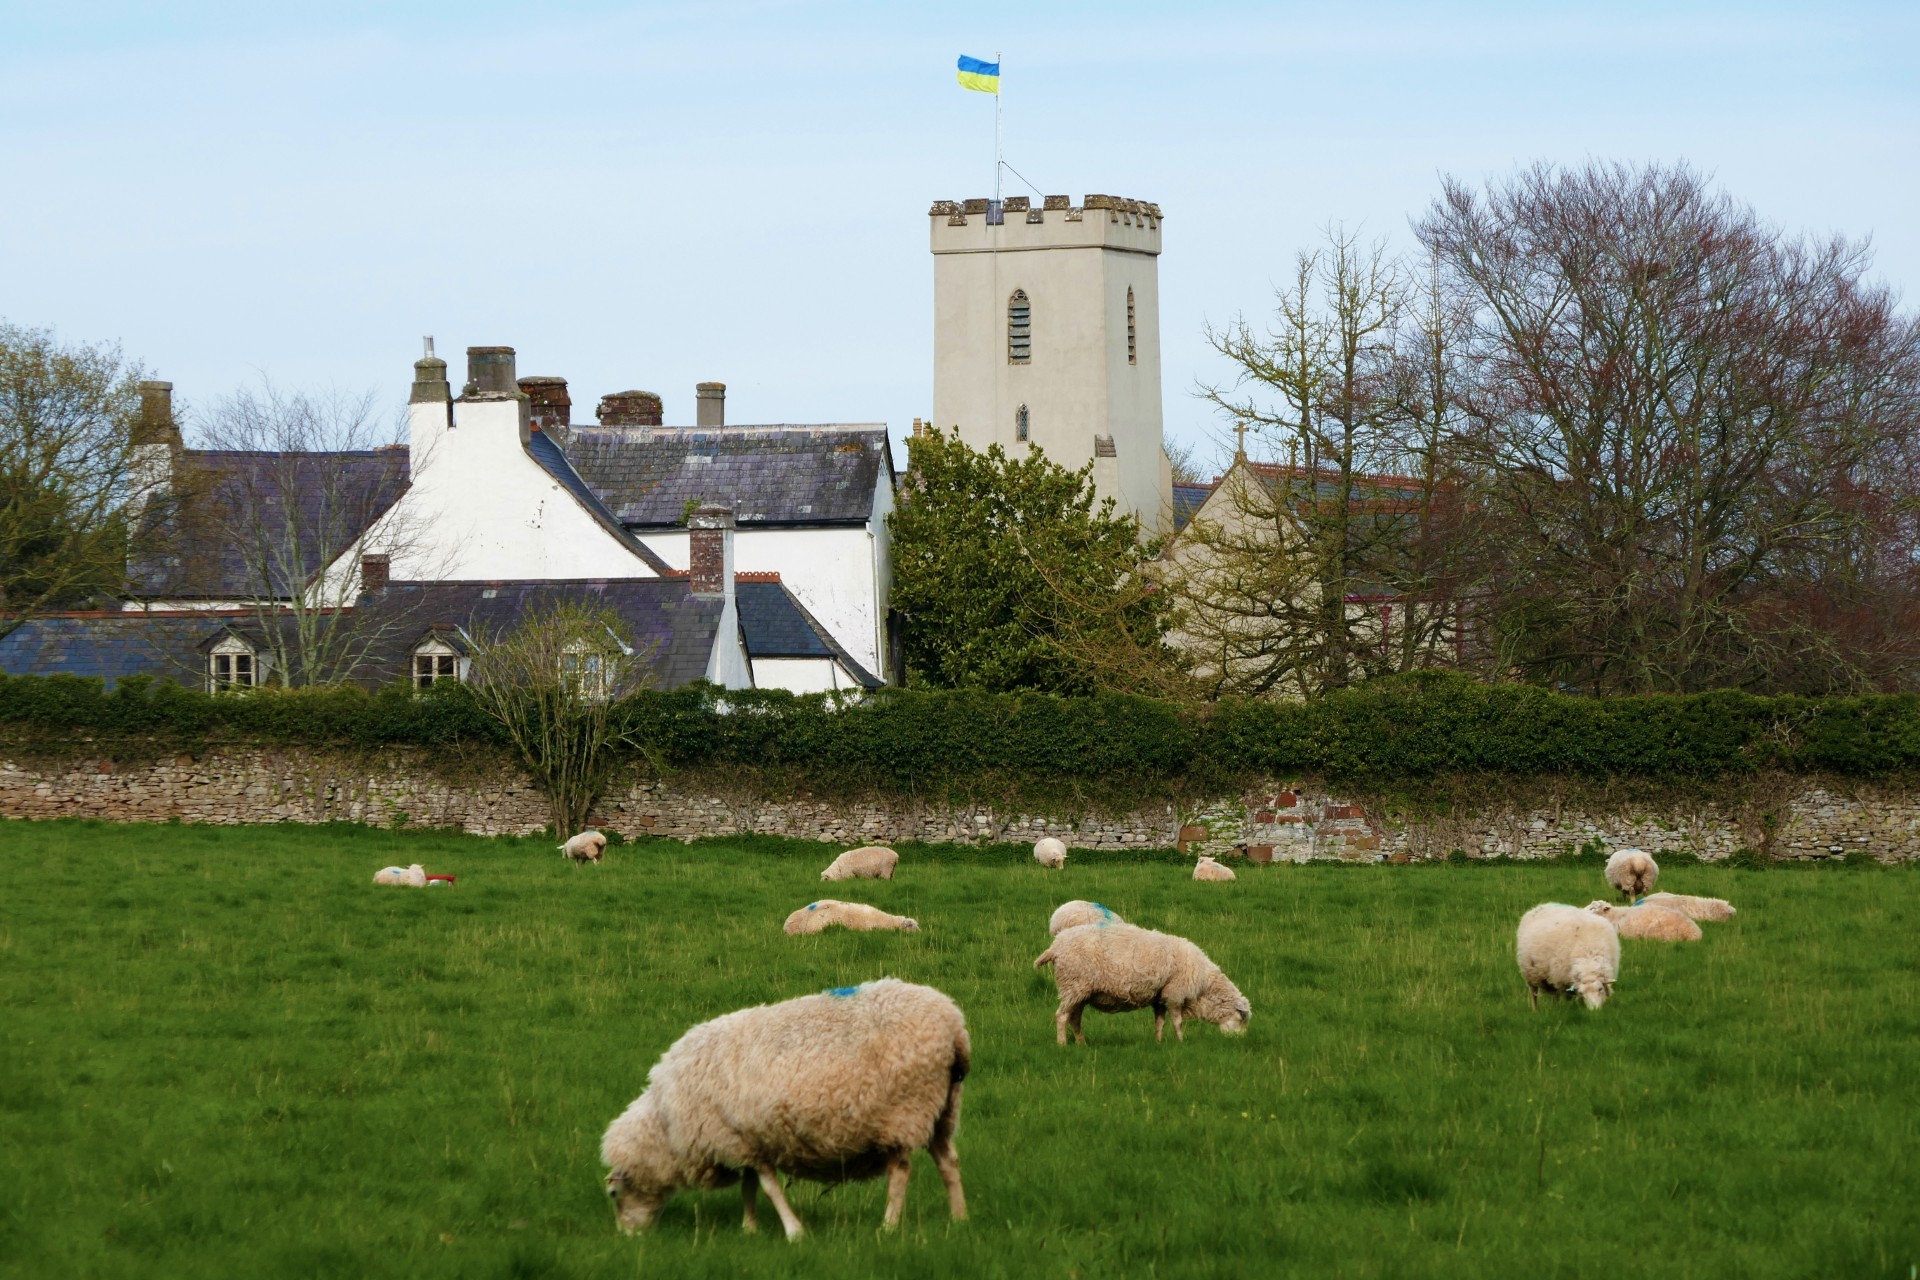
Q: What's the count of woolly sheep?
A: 13